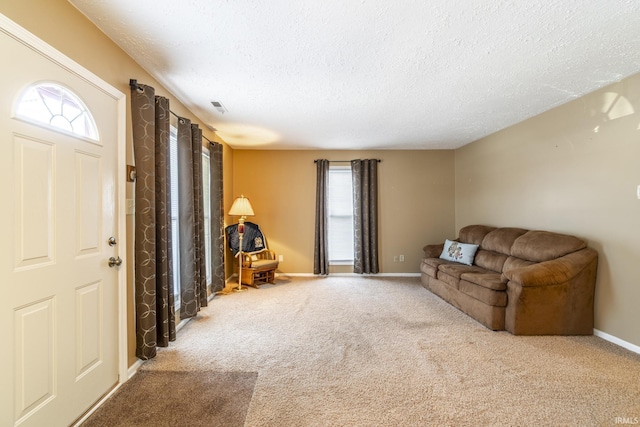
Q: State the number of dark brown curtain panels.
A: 5